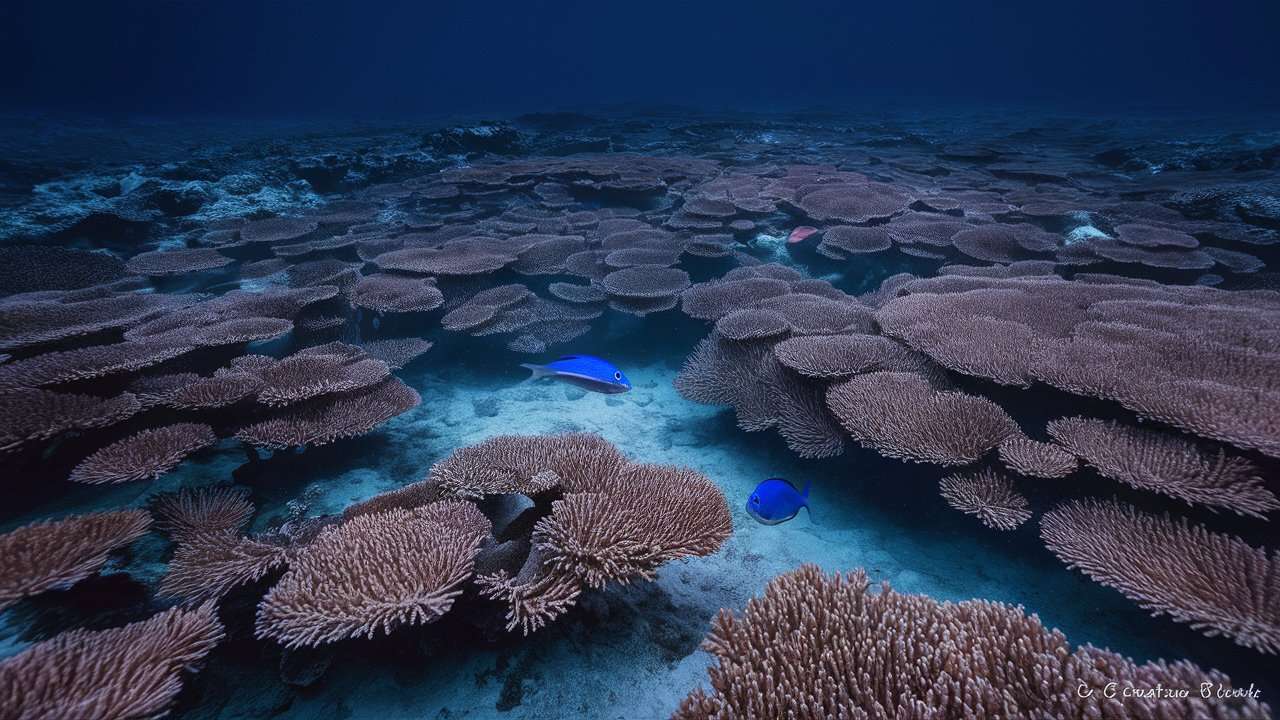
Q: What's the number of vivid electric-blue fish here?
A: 2